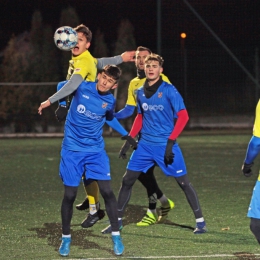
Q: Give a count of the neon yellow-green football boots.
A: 2